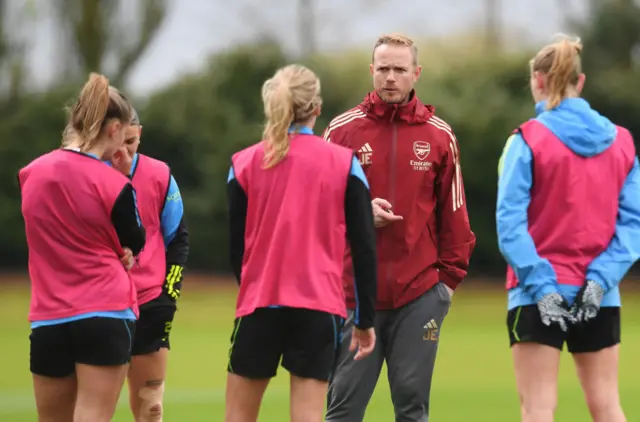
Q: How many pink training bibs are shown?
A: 4